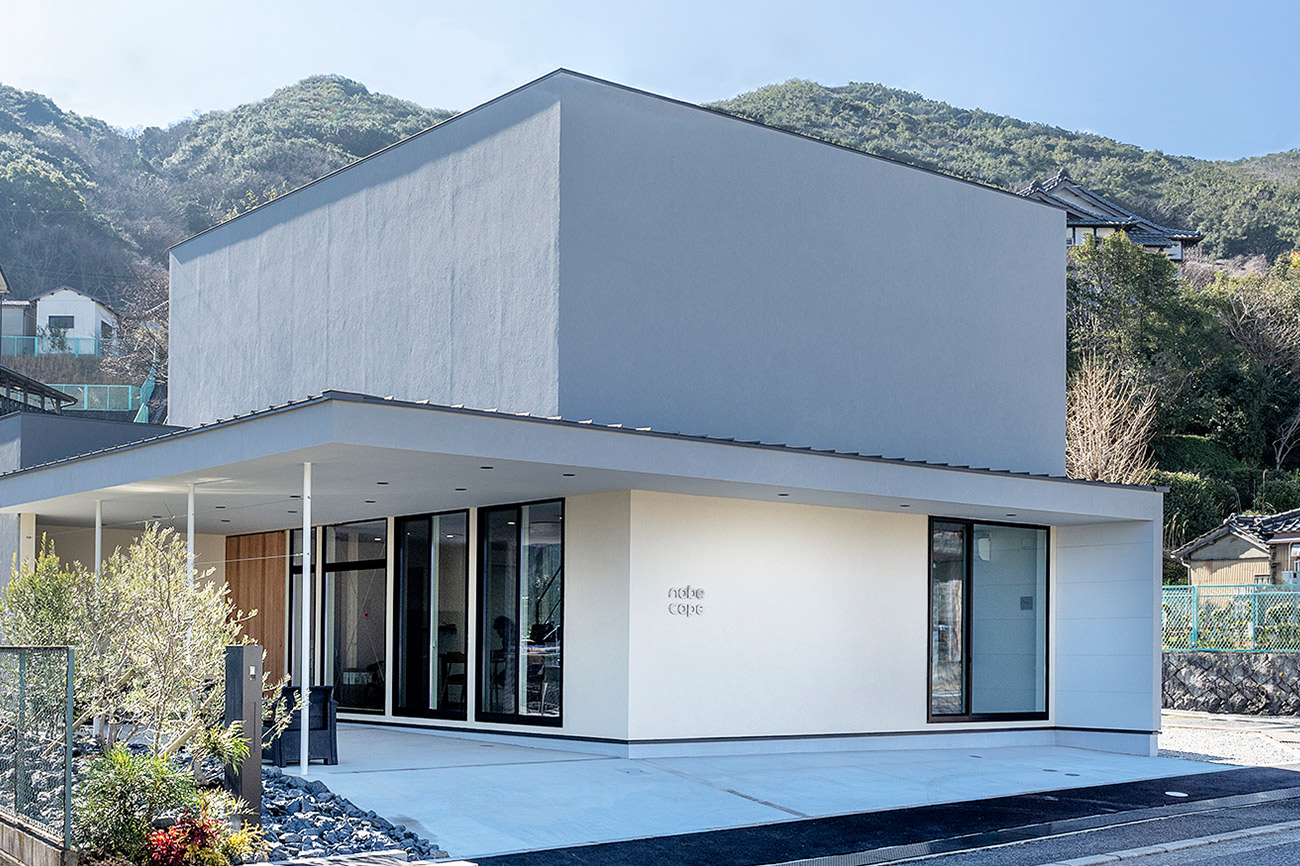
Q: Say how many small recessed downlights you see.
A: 14